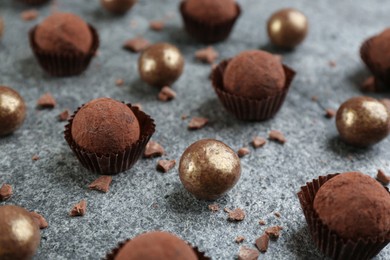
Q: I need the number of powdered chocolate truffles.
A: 7